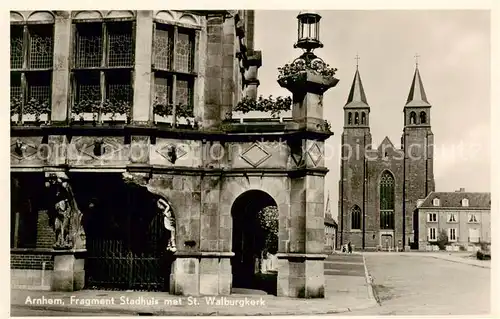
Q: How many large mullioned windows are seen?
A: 3